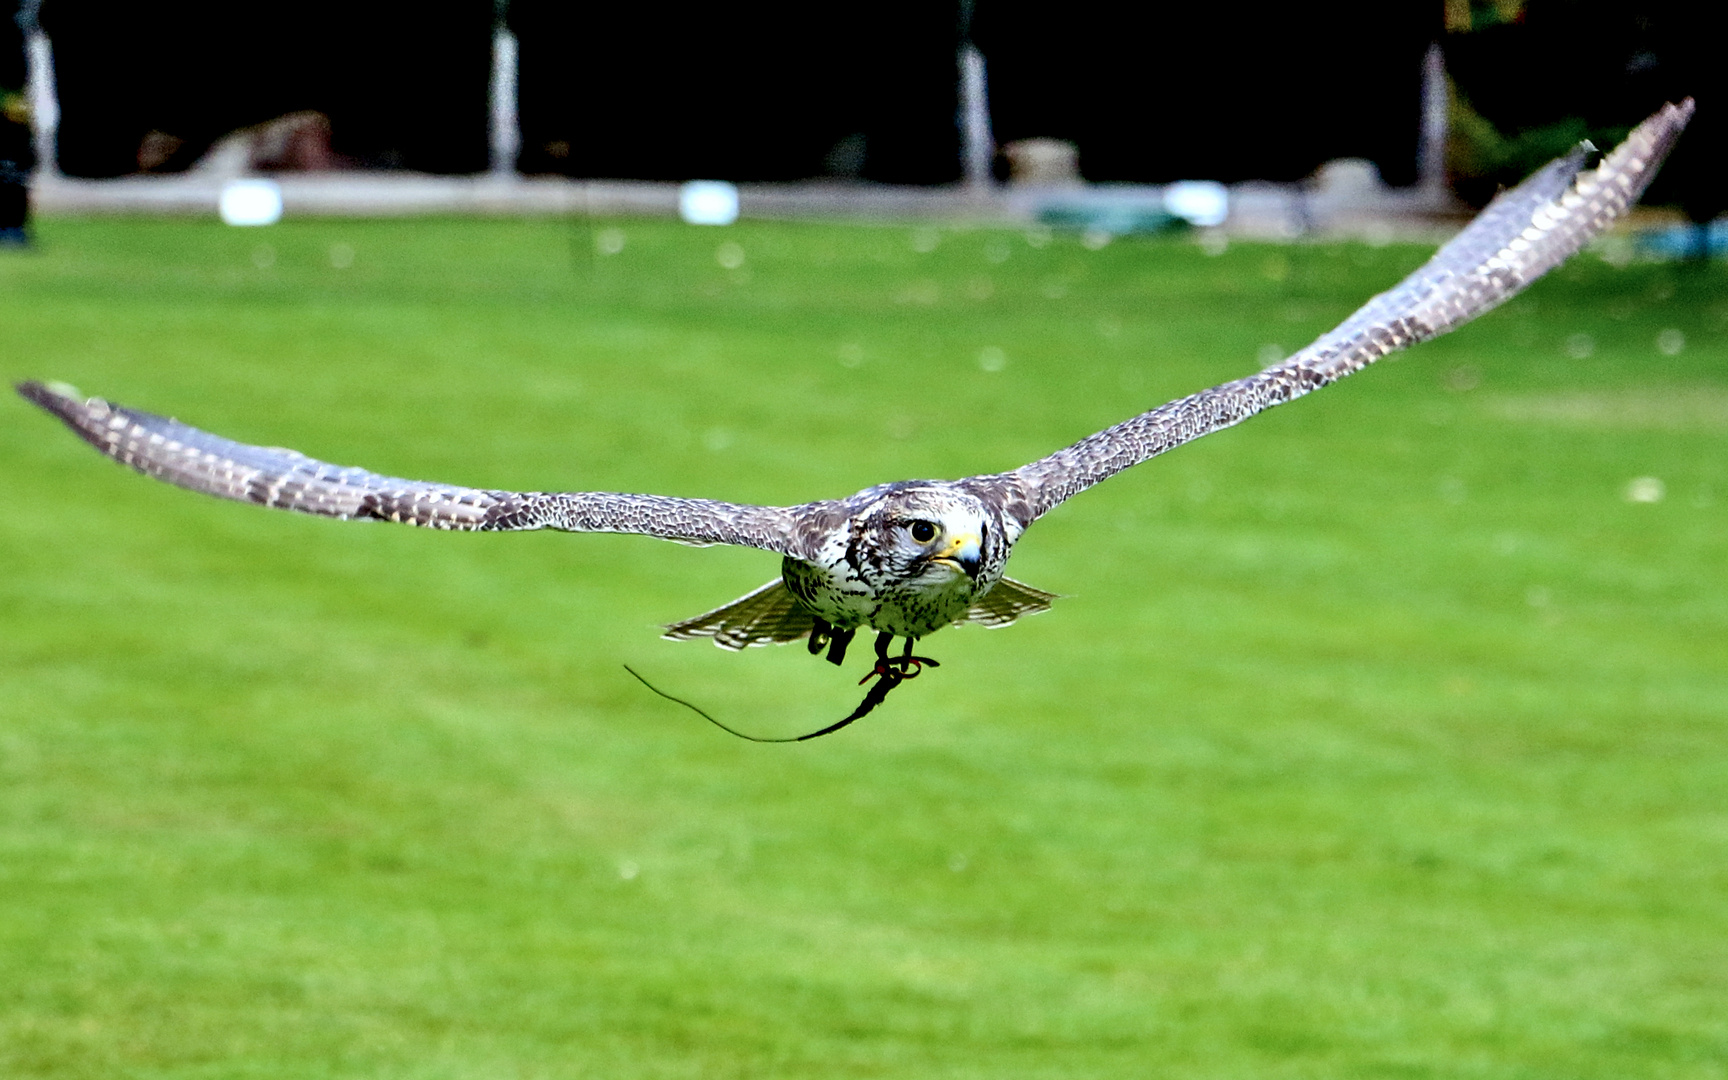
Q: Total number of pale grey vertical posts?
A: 4